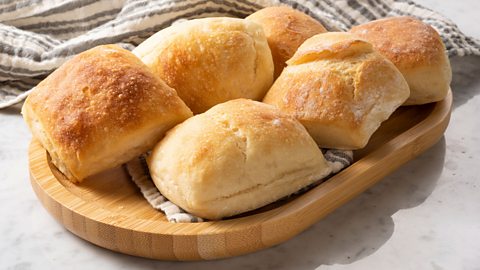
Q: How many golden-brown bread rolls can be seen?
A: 6